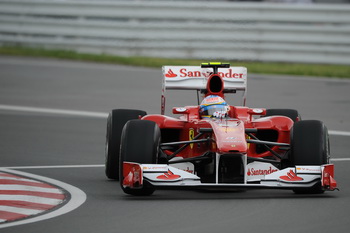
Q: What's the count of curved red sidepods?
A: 2